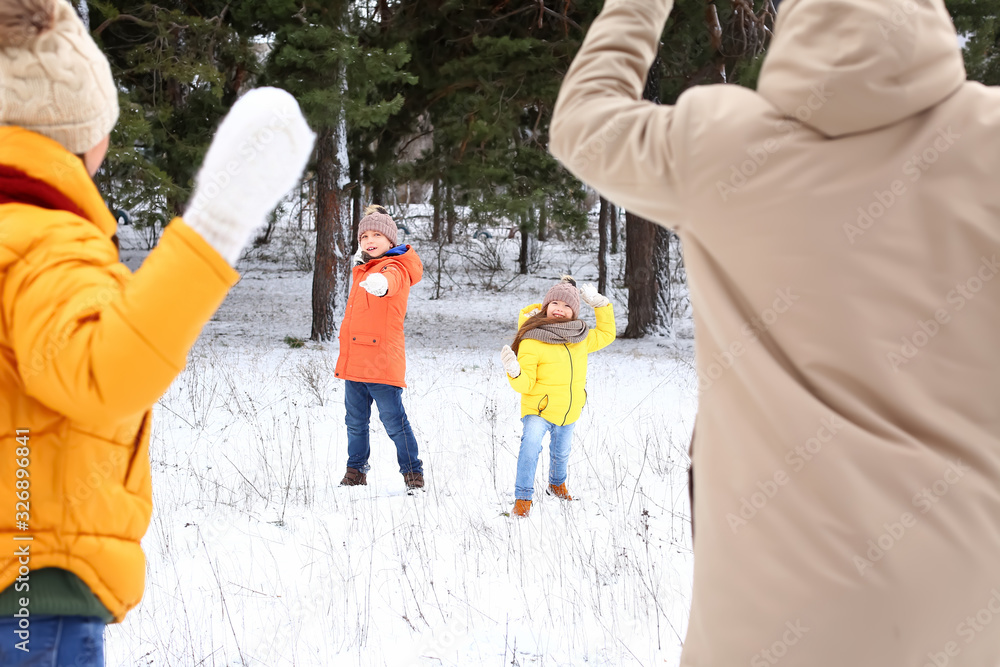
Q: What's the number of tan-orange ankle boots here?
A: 2